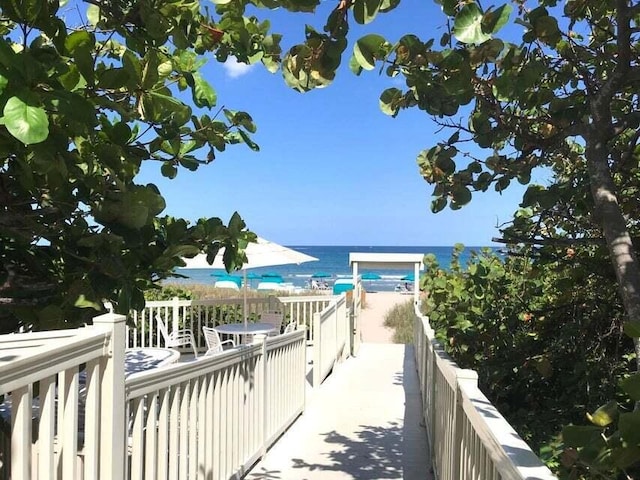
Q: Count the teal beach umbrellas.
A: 6